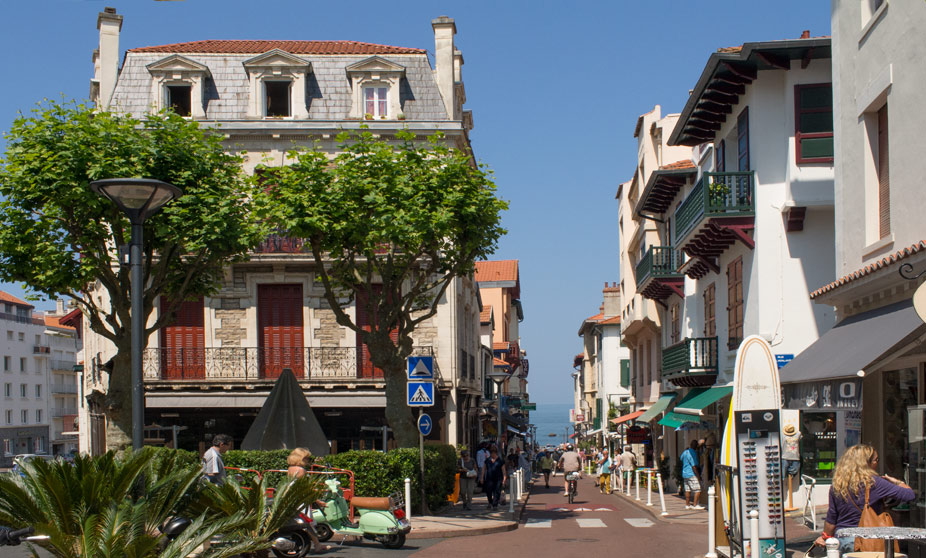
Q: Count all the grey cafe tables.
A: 1